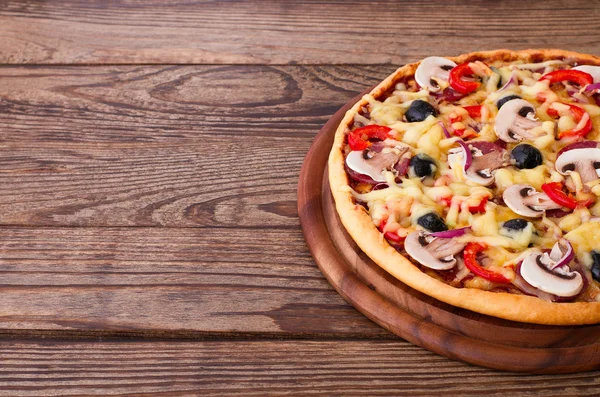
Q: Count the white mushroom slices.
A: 9